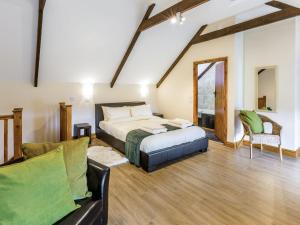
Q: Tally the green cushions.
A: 3